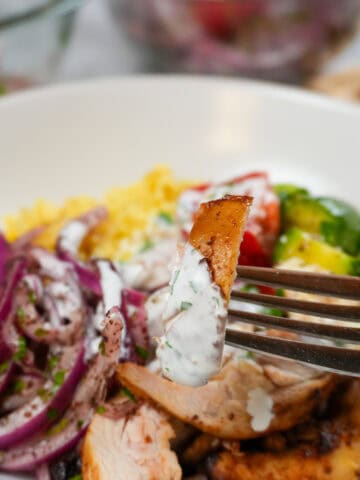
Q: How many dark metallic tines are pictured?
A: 4